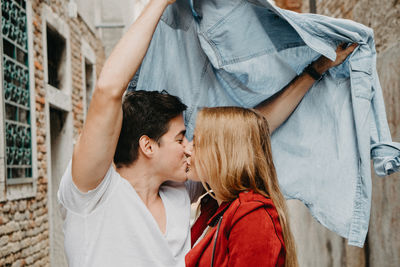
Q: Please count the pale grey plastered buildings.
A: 1